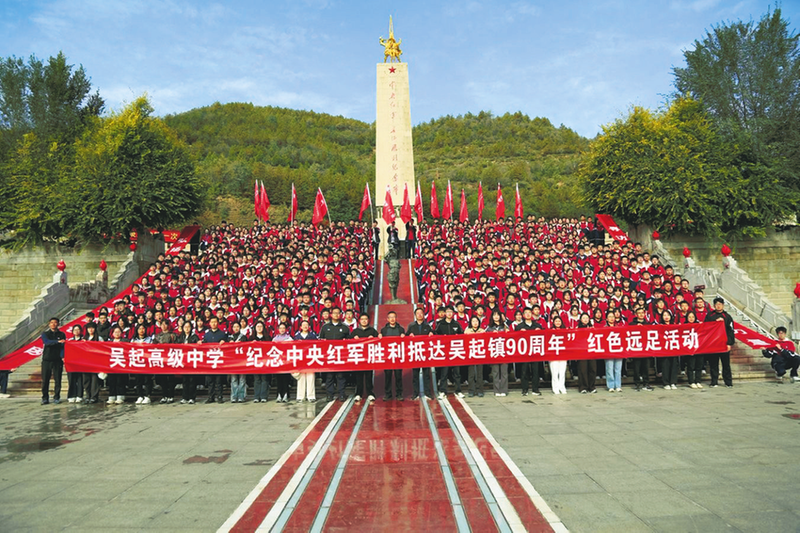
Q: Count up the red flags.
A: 14